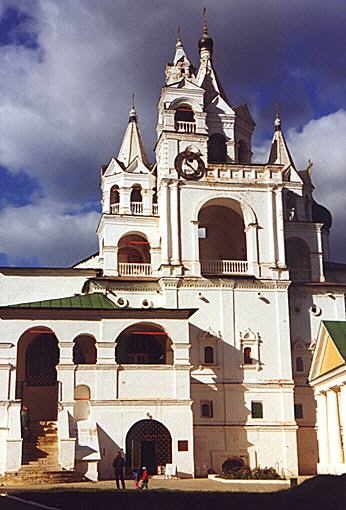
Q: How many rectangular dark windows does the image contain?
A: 3